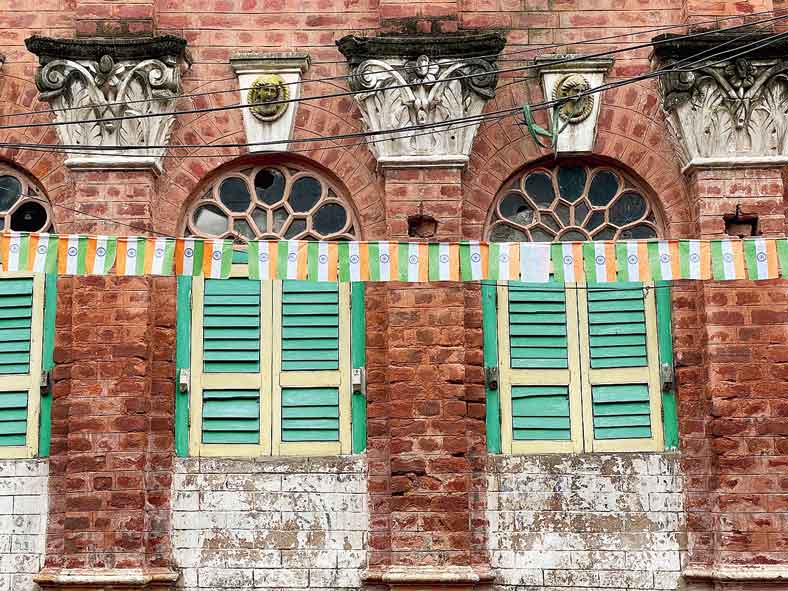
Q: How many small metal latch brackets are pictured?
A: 5